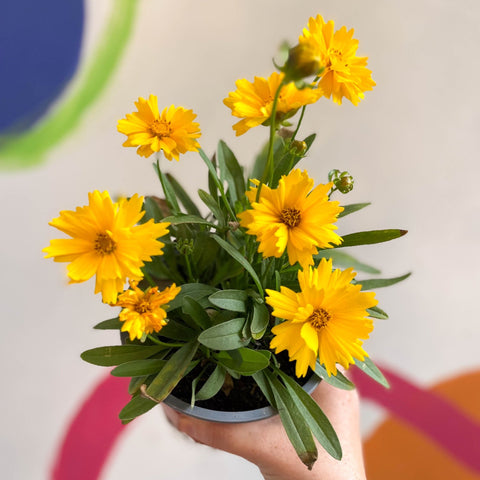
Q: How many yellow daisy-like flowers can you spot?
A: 7